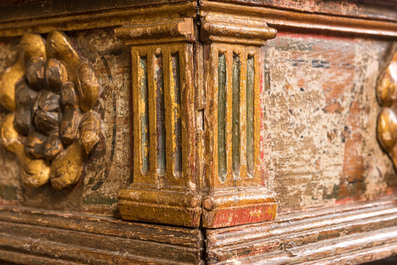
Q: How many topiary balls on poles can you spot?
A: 0